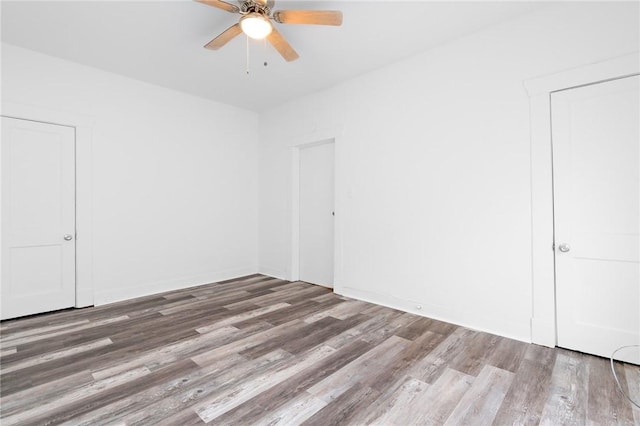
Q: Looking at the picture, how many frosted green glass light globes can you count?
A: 0